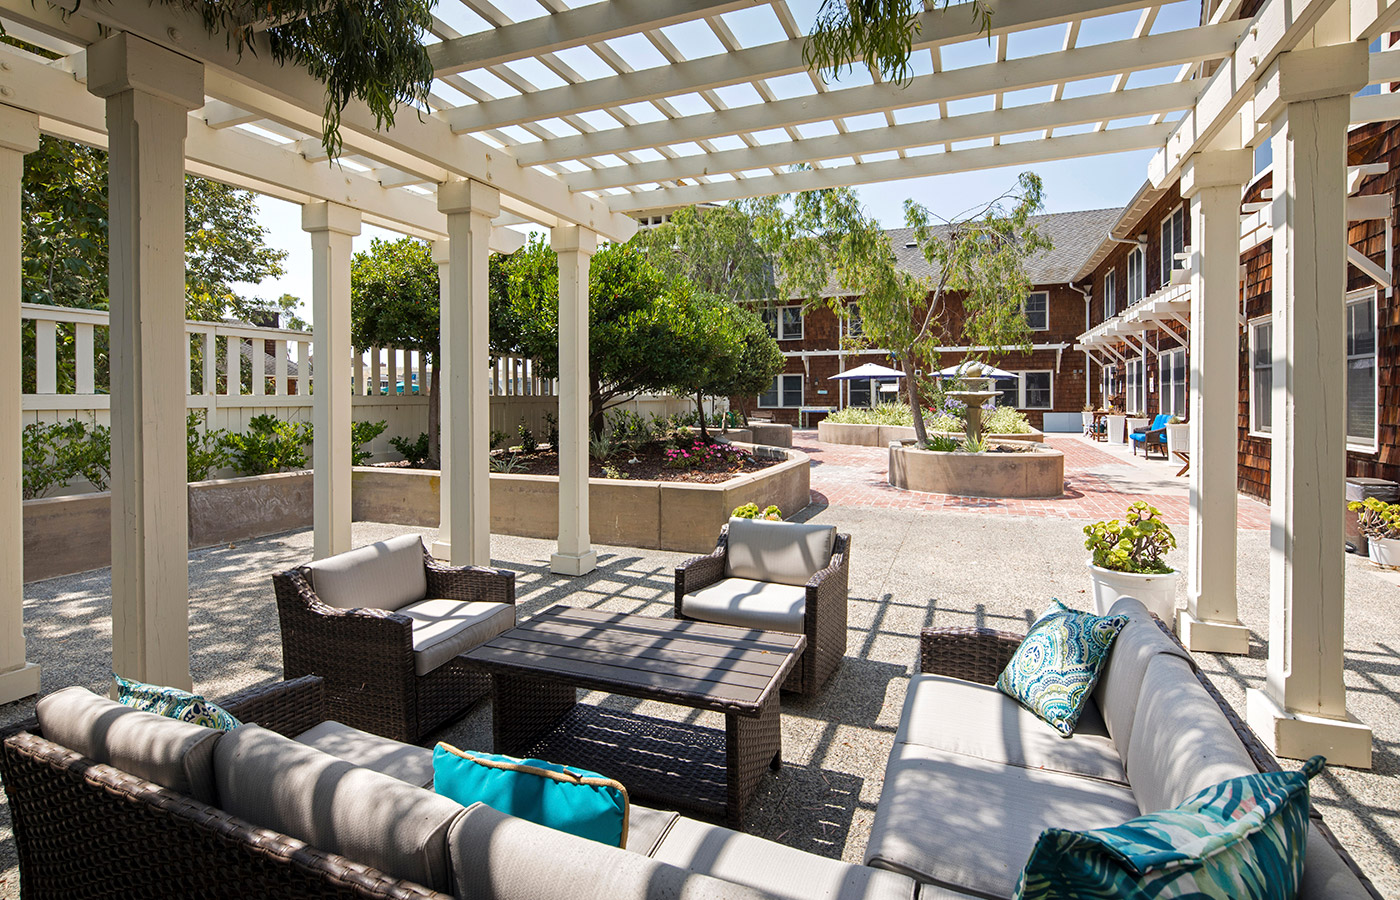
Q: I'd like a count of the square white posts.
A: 8